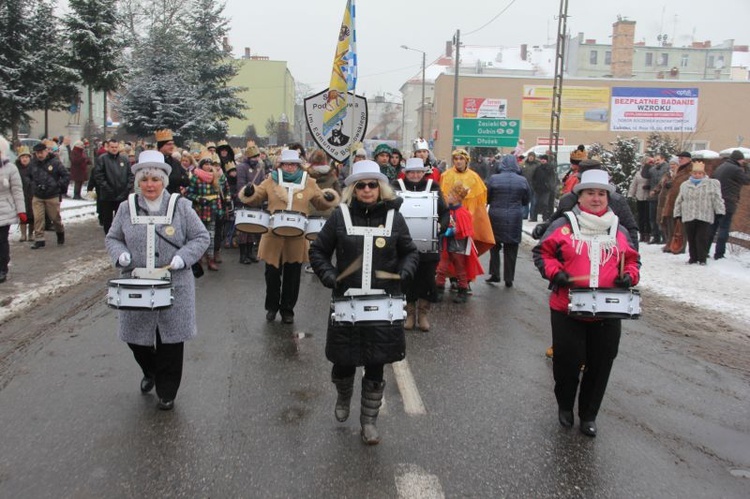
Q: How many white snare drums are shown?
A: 3